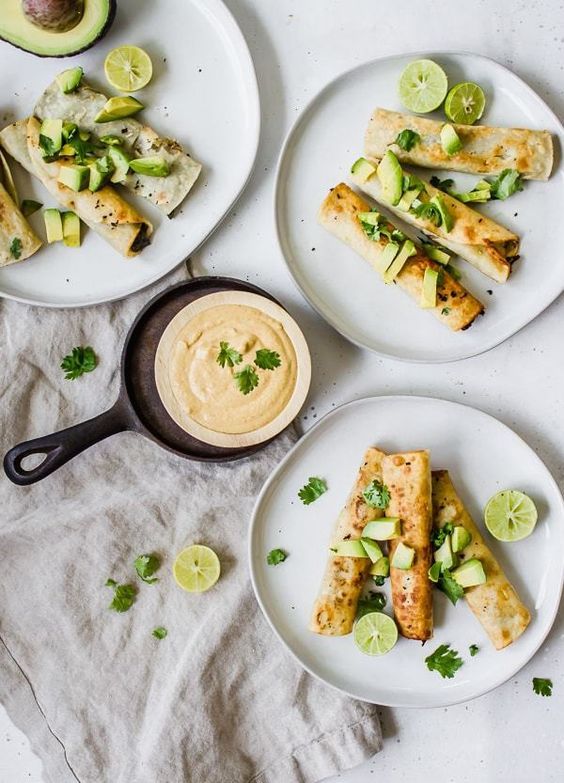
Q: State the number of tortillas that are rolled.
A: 9